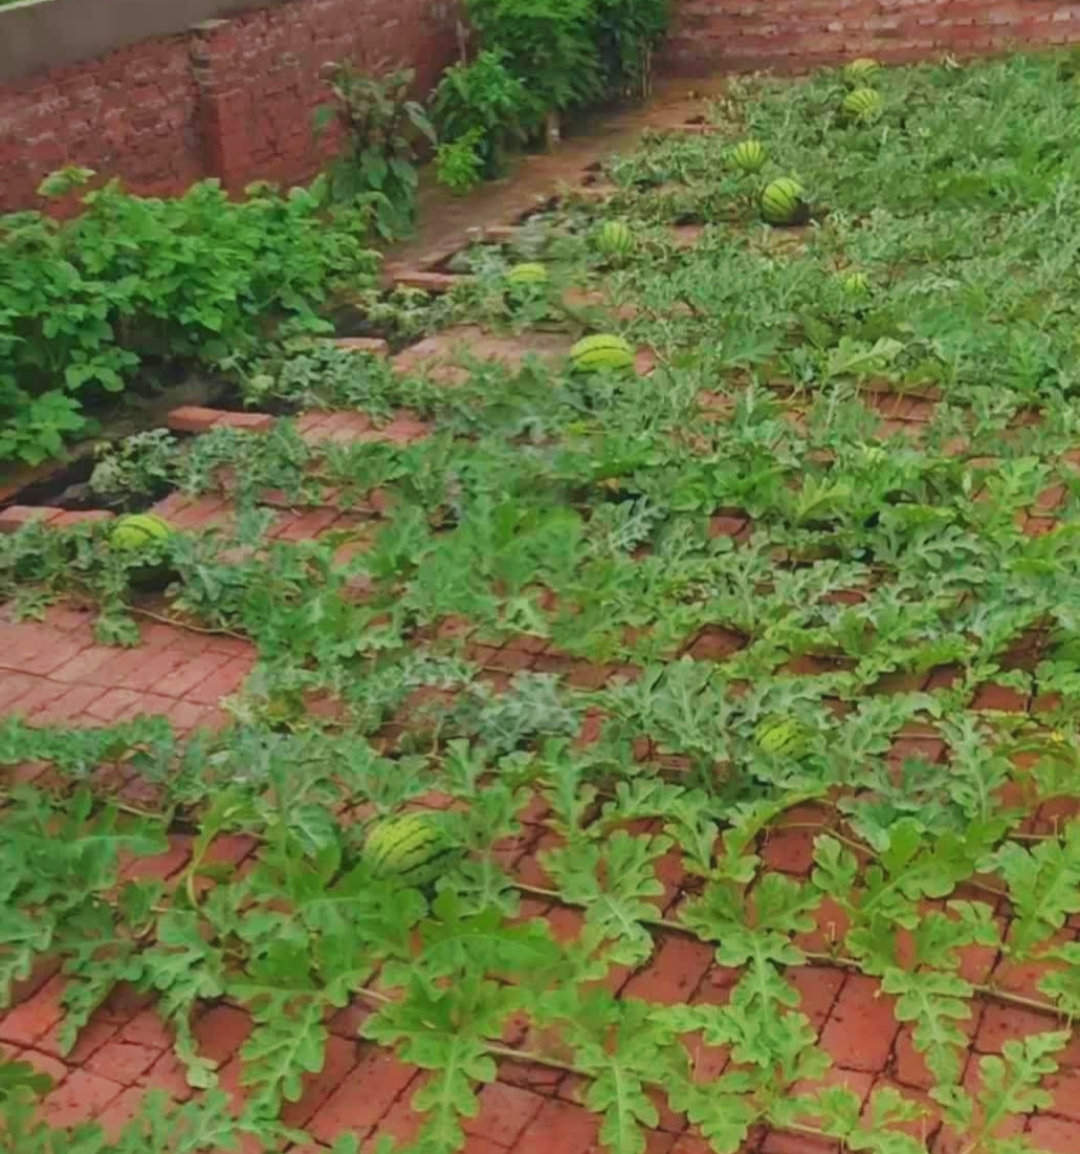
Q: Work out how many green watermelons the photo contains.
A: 11